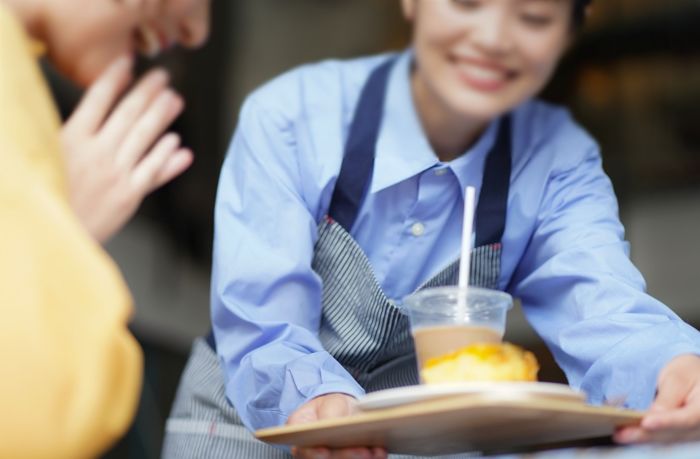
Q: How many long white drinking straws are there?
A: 1